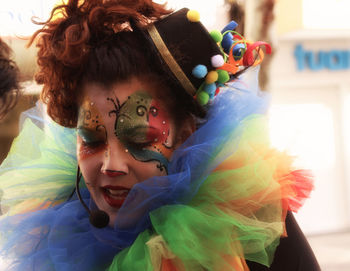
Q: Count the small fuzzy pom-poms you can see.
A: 8